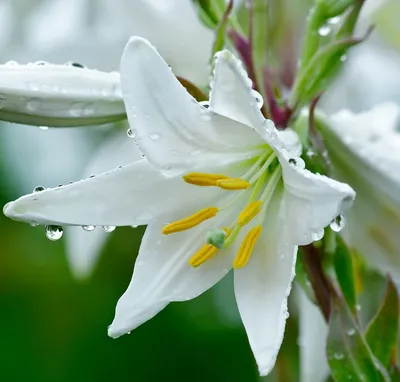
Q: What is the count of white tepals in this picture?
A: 6